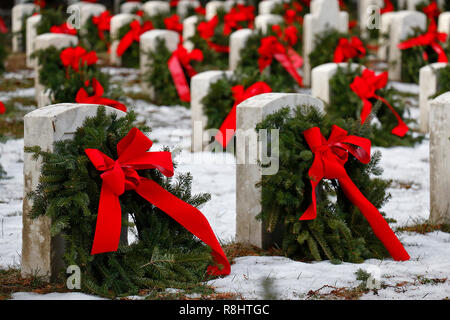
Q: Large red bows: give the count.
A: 2